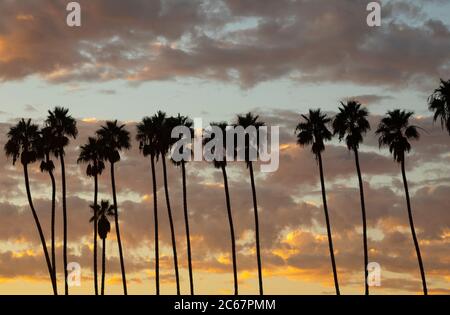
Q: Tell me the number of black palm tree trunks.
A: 14